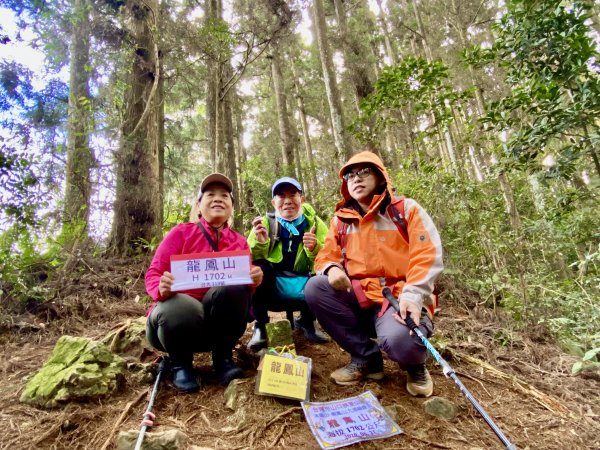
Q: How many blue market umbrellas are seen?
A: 0